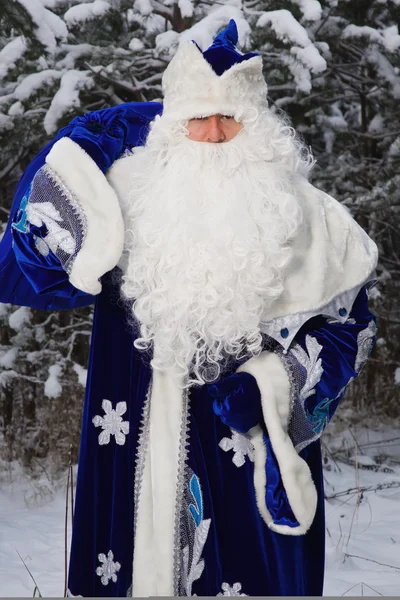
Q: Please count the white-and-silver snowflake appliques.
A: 4